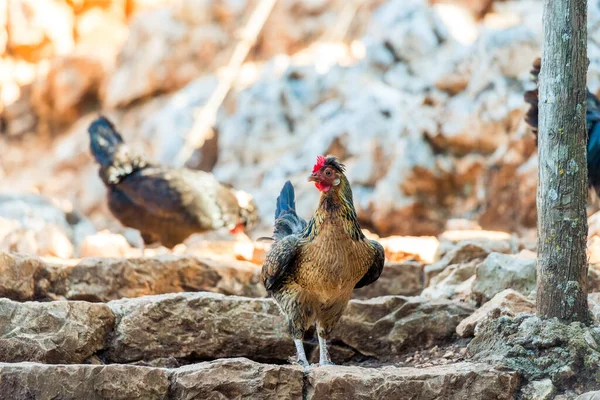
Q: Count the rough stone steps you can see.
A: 3